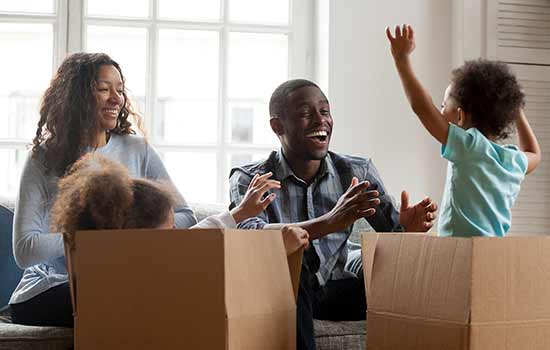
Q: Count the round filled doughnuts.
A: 0